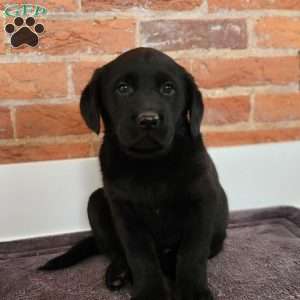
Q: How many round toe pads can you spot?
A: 4